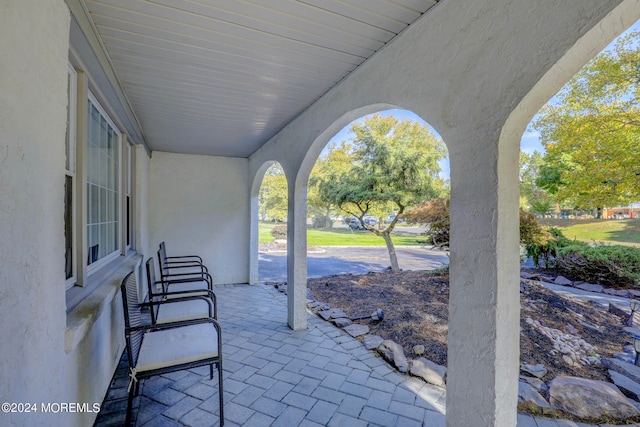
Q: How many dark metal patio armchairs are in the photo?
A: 4